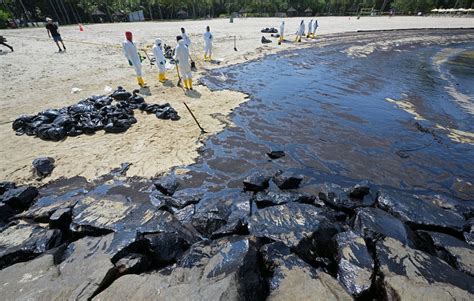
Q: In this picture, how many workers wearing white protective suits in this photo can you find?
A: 9